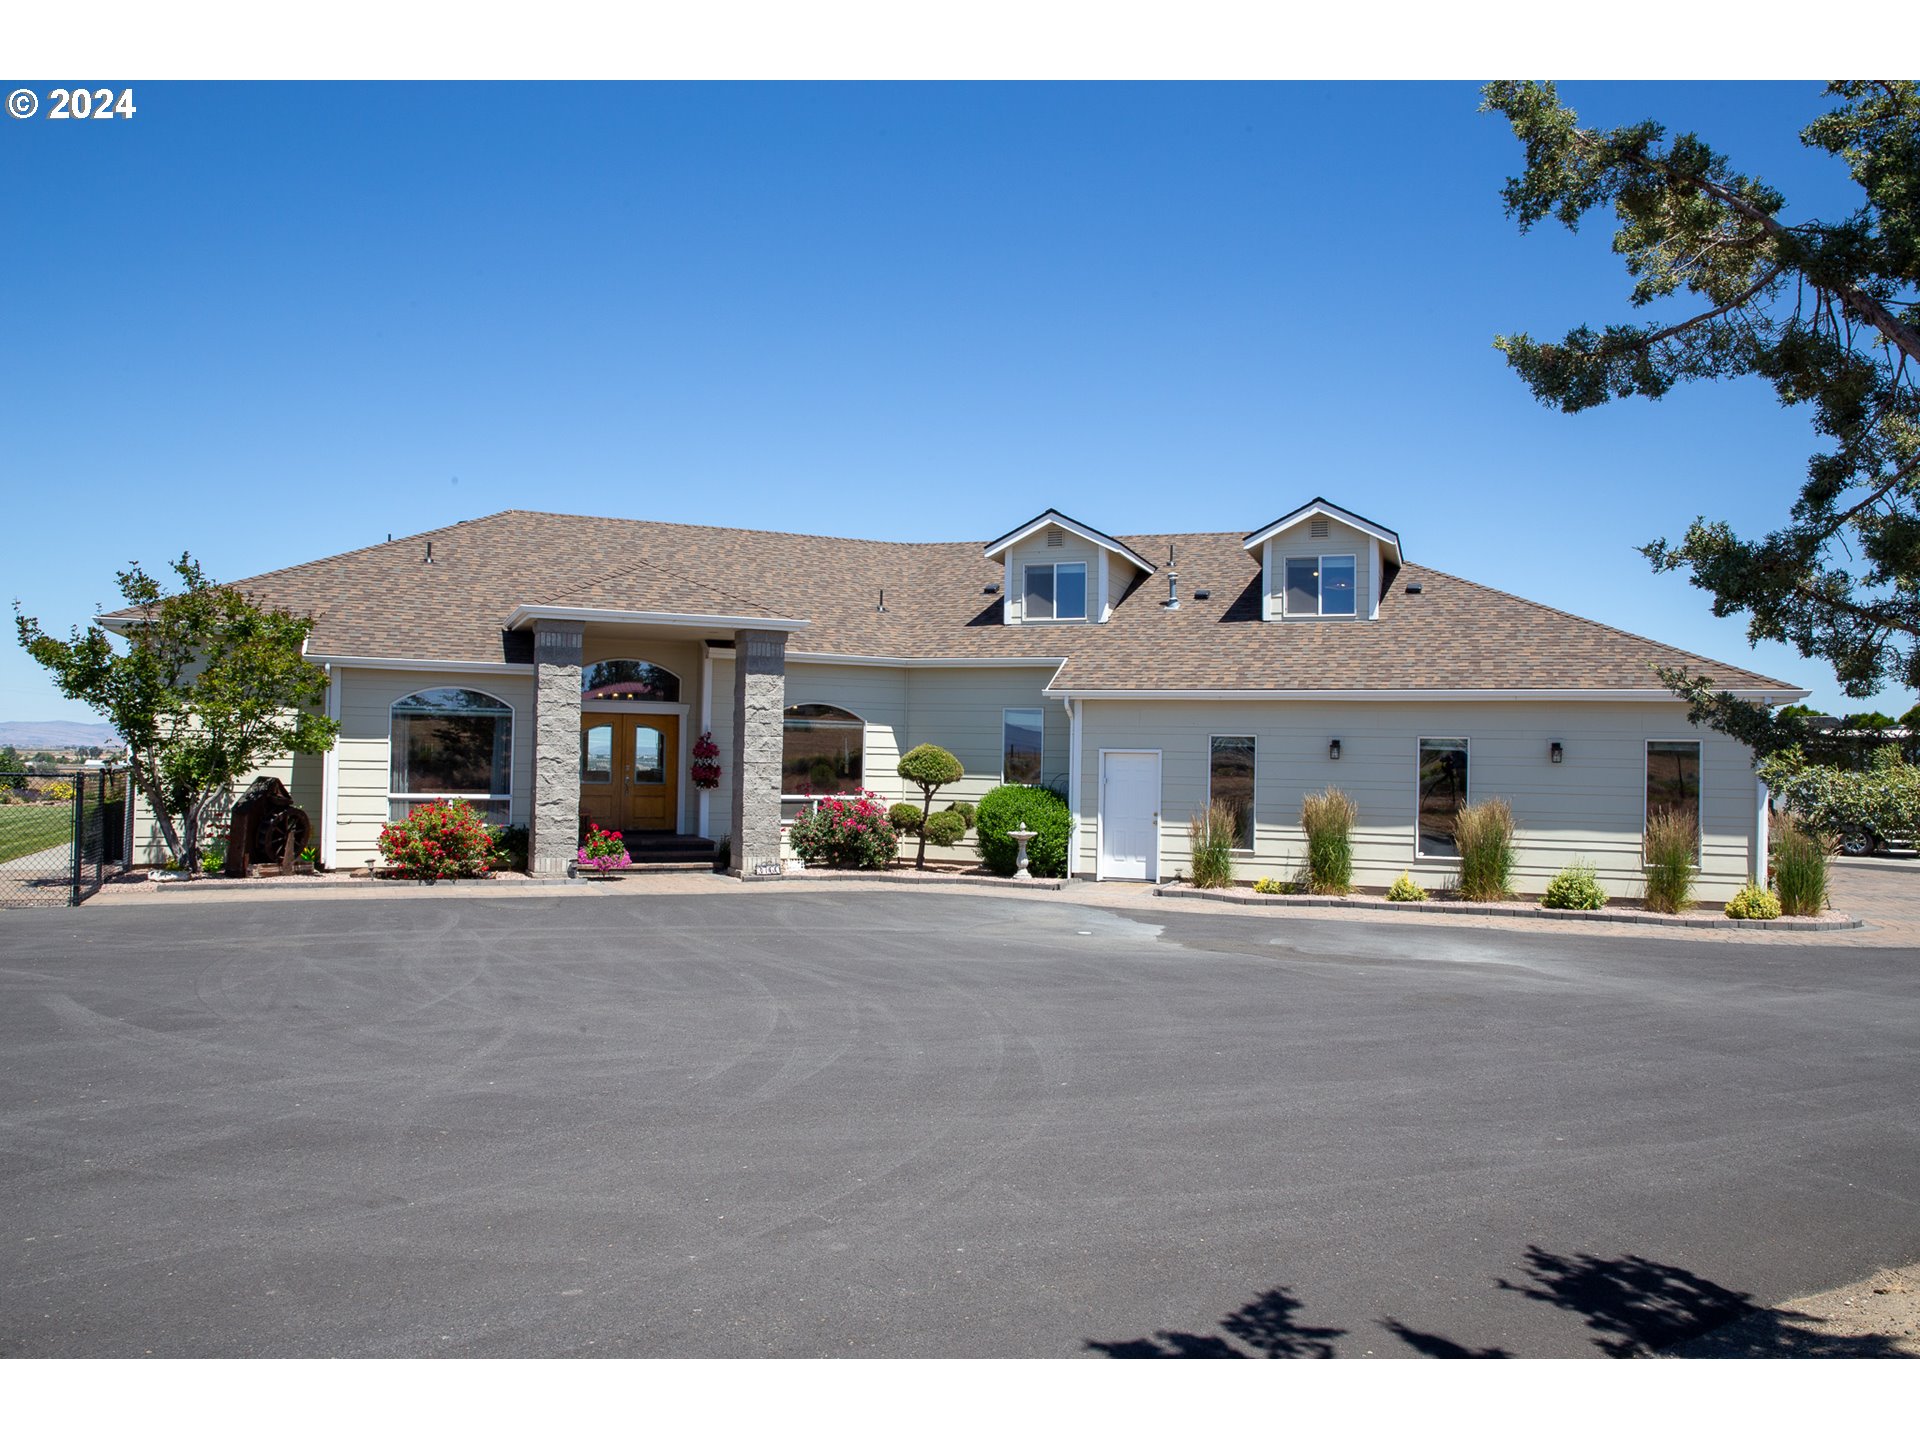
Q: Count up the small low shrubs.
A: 4